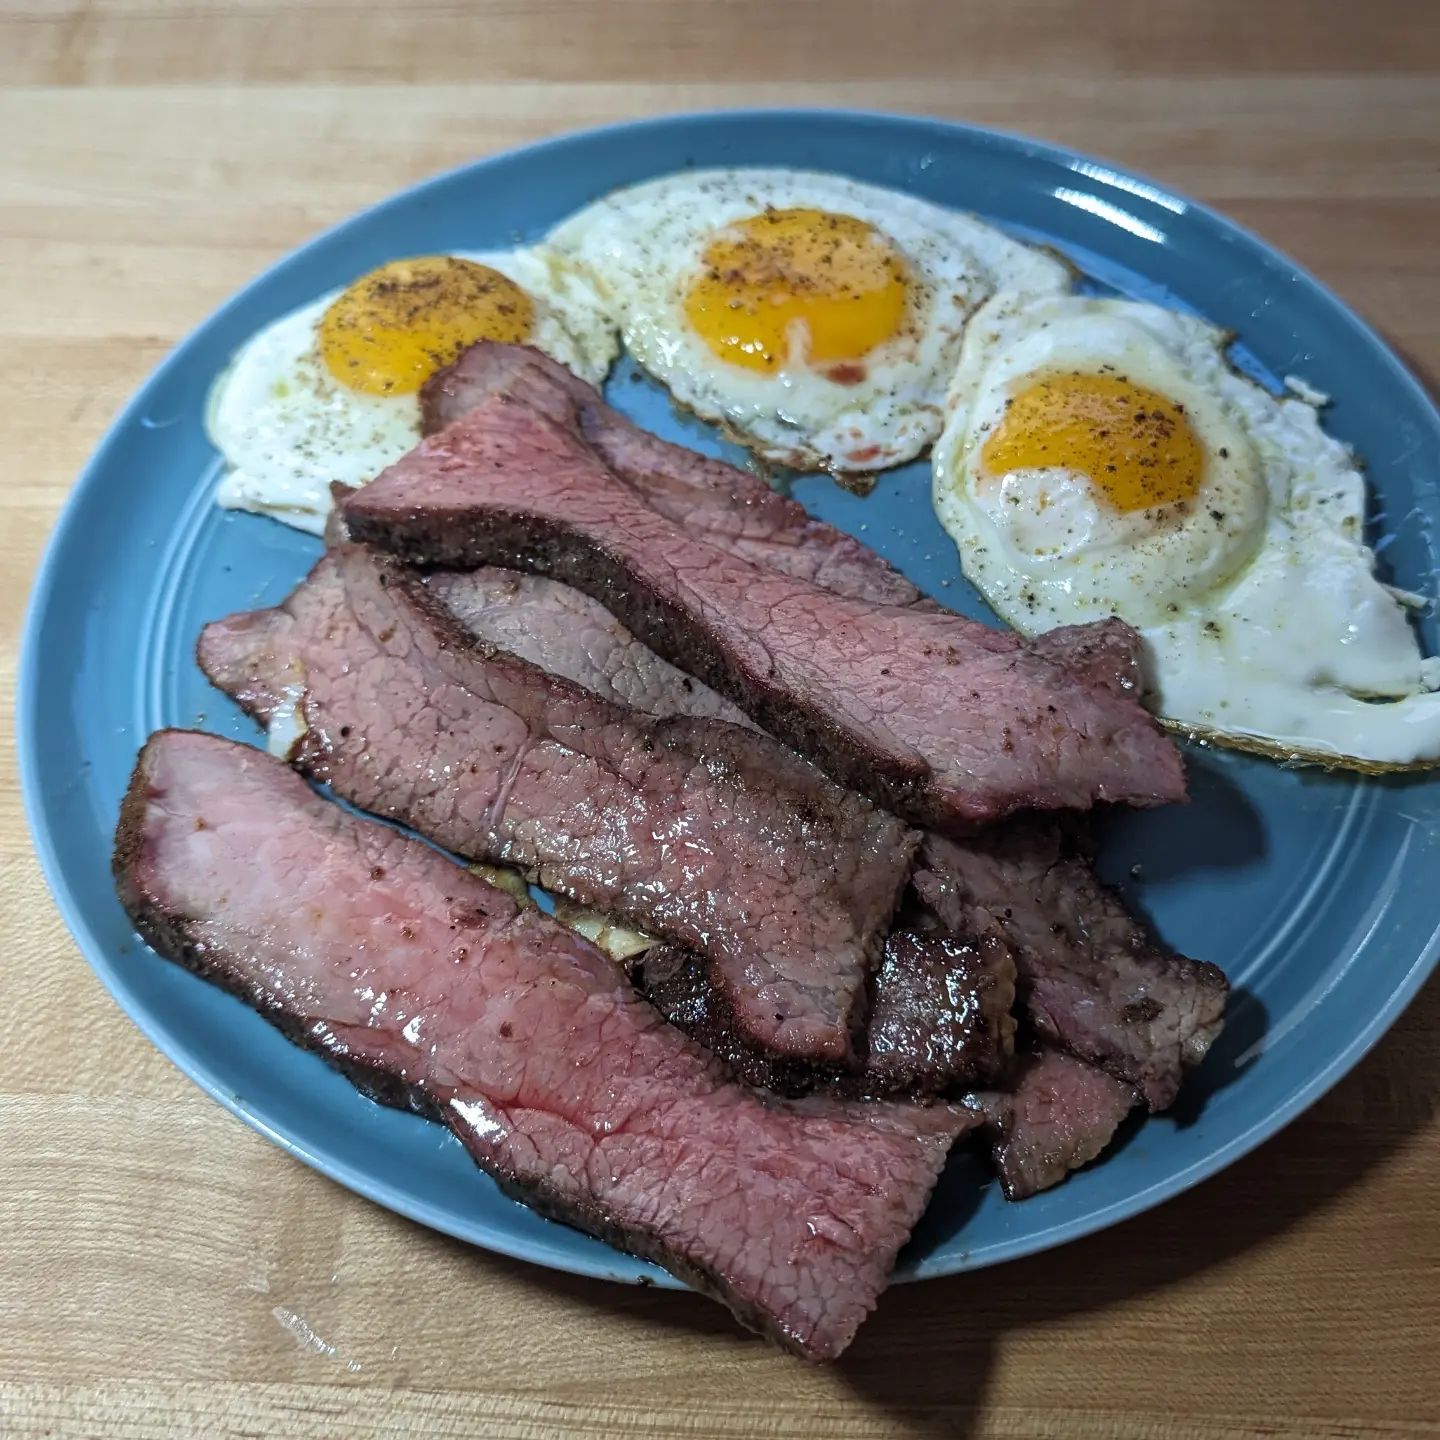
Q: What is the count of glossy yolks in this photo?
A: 3